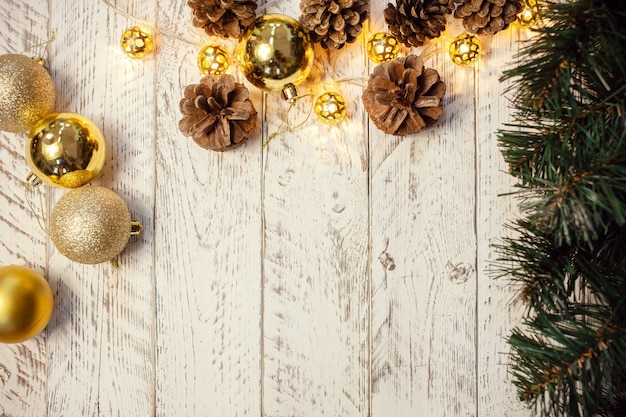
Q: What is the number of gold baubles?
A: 5